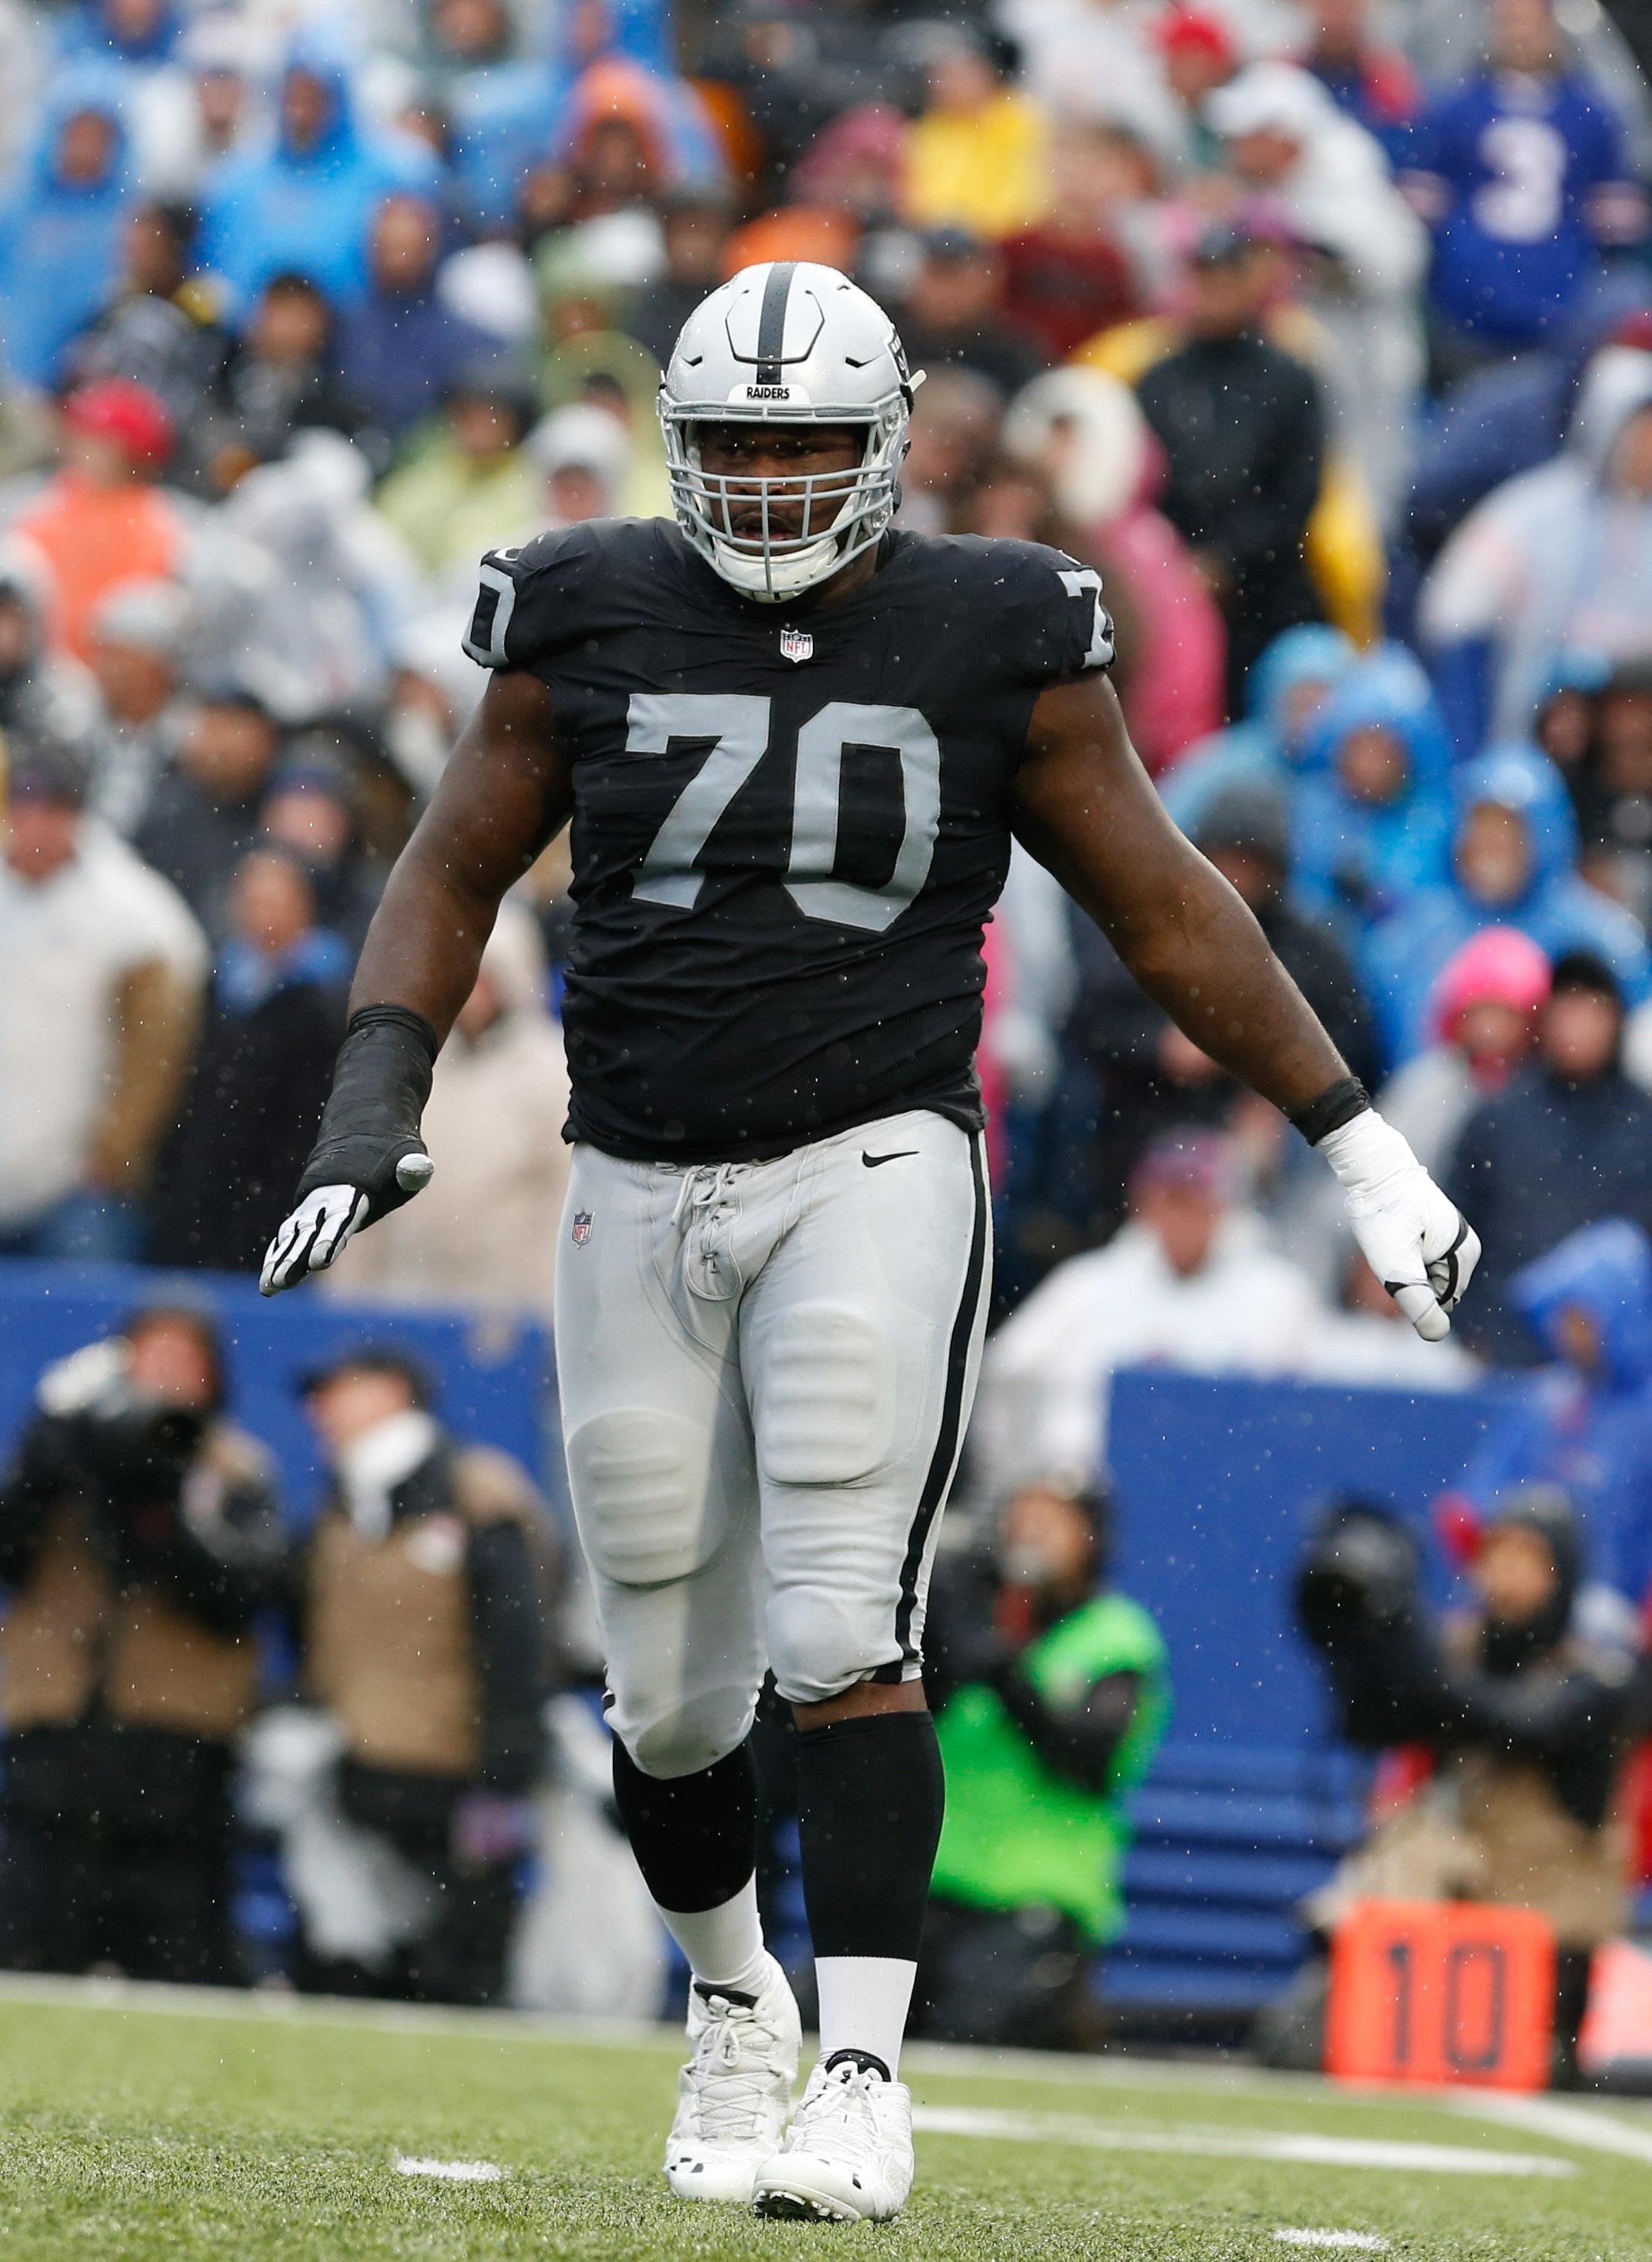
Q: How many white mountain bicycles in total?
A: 0